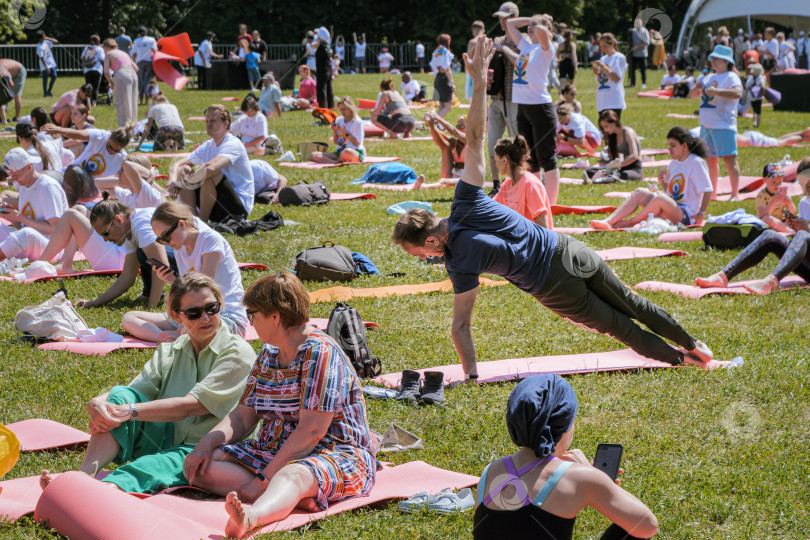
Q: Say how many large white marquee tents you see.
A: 1